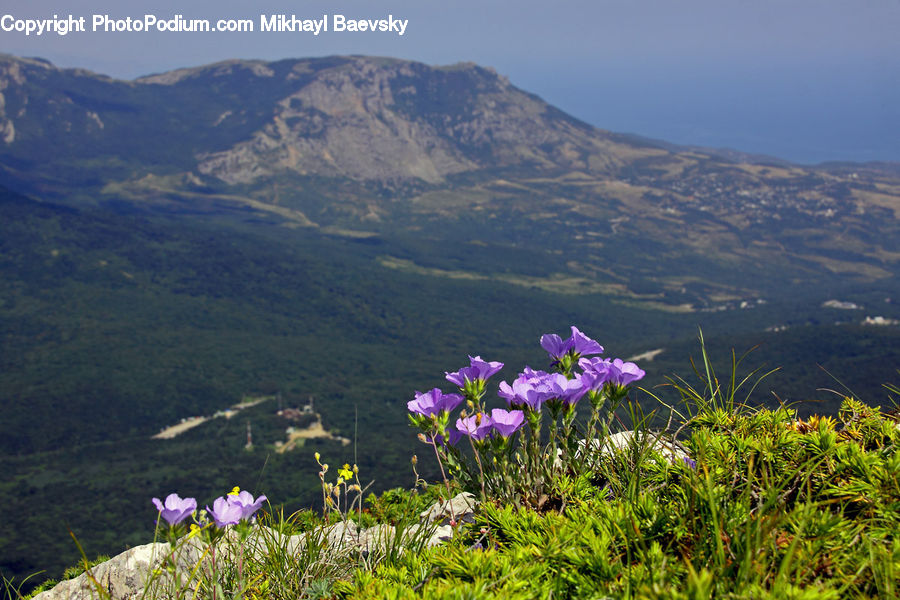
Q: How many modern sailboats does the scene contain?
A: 0